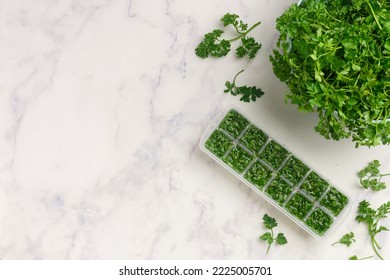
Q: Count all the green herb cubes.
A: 12